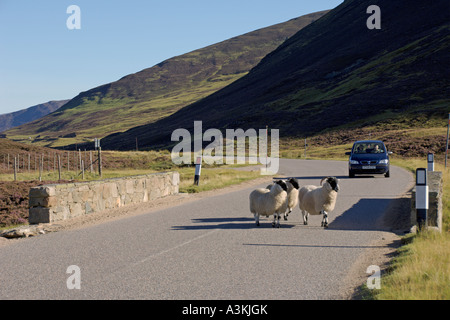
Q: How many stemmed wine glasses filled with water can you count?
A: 0